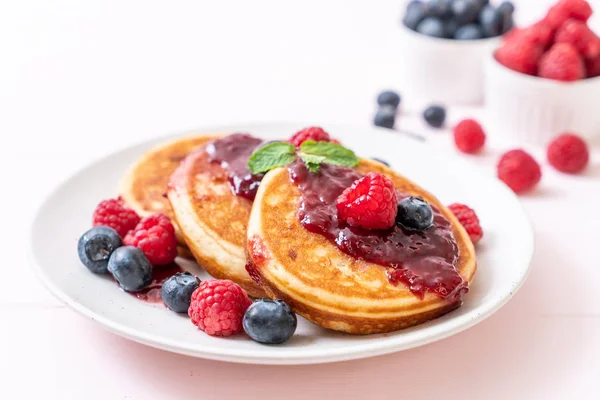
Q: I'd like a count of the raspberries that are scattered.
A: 3